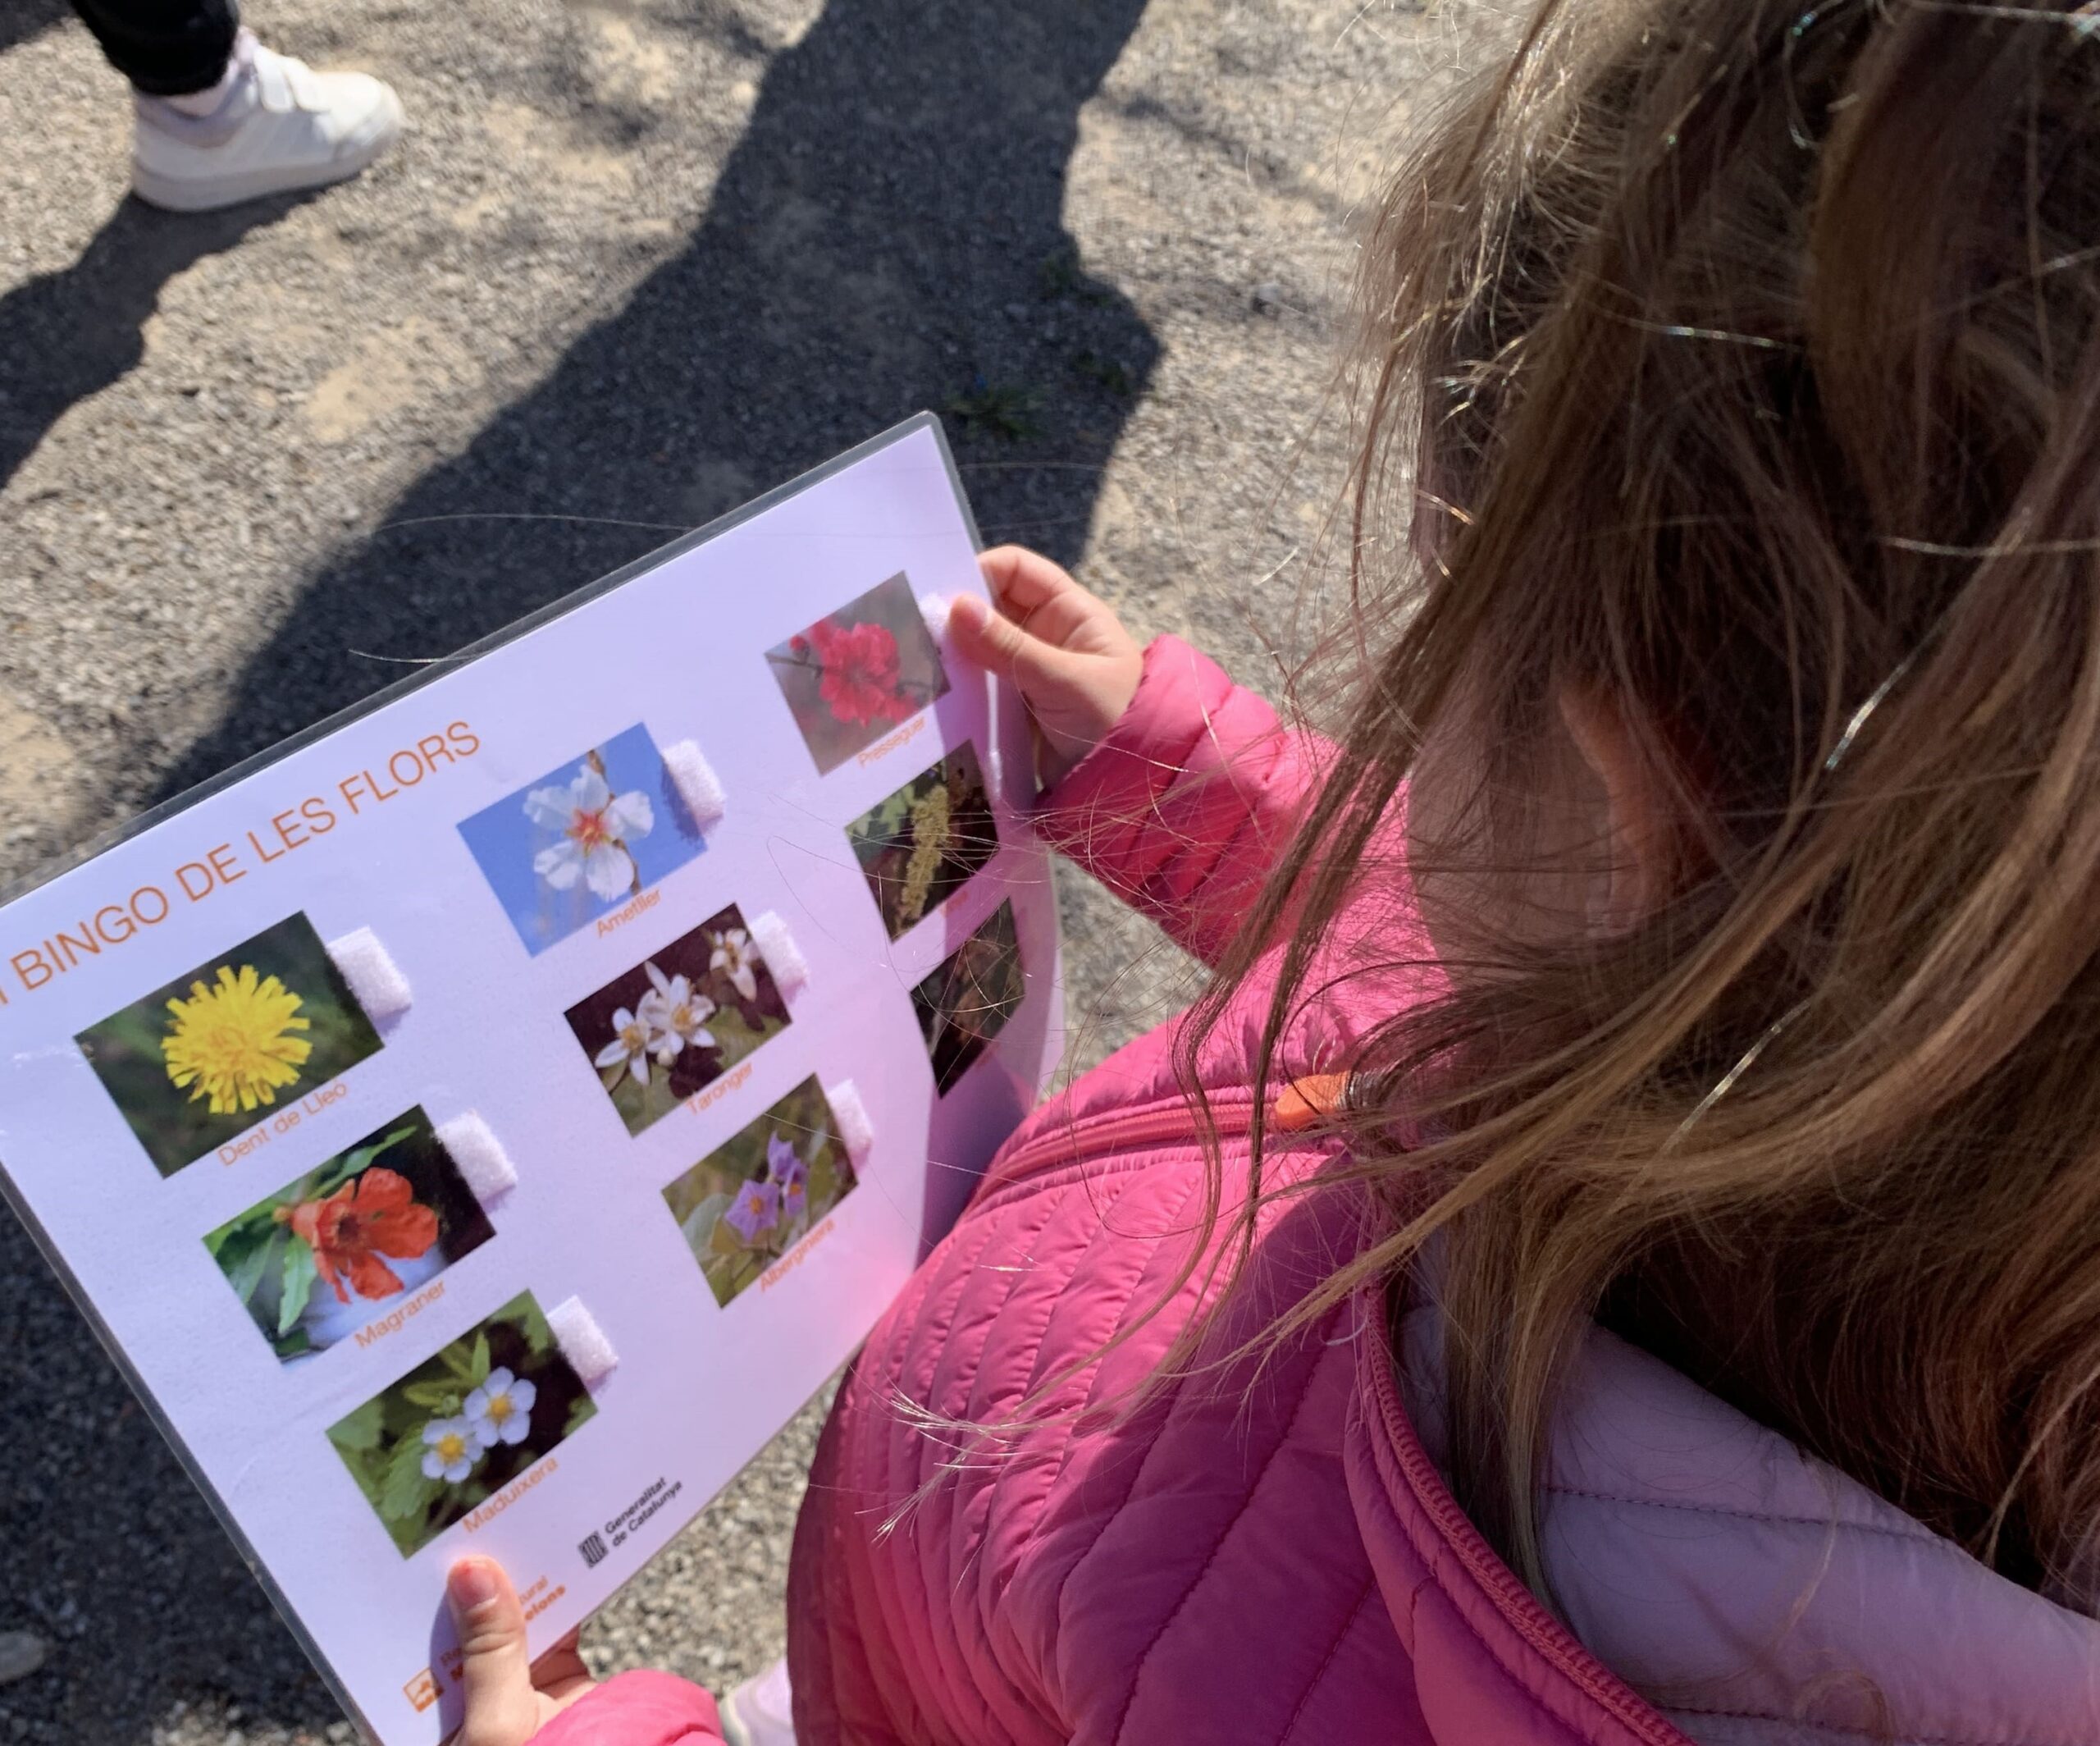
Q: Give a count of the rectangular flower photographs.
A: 9